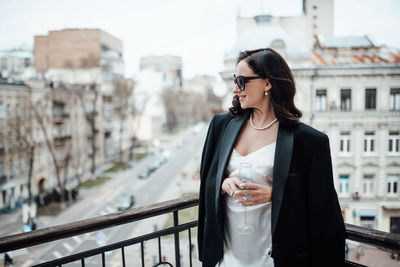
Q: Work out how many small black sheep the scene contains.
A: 0